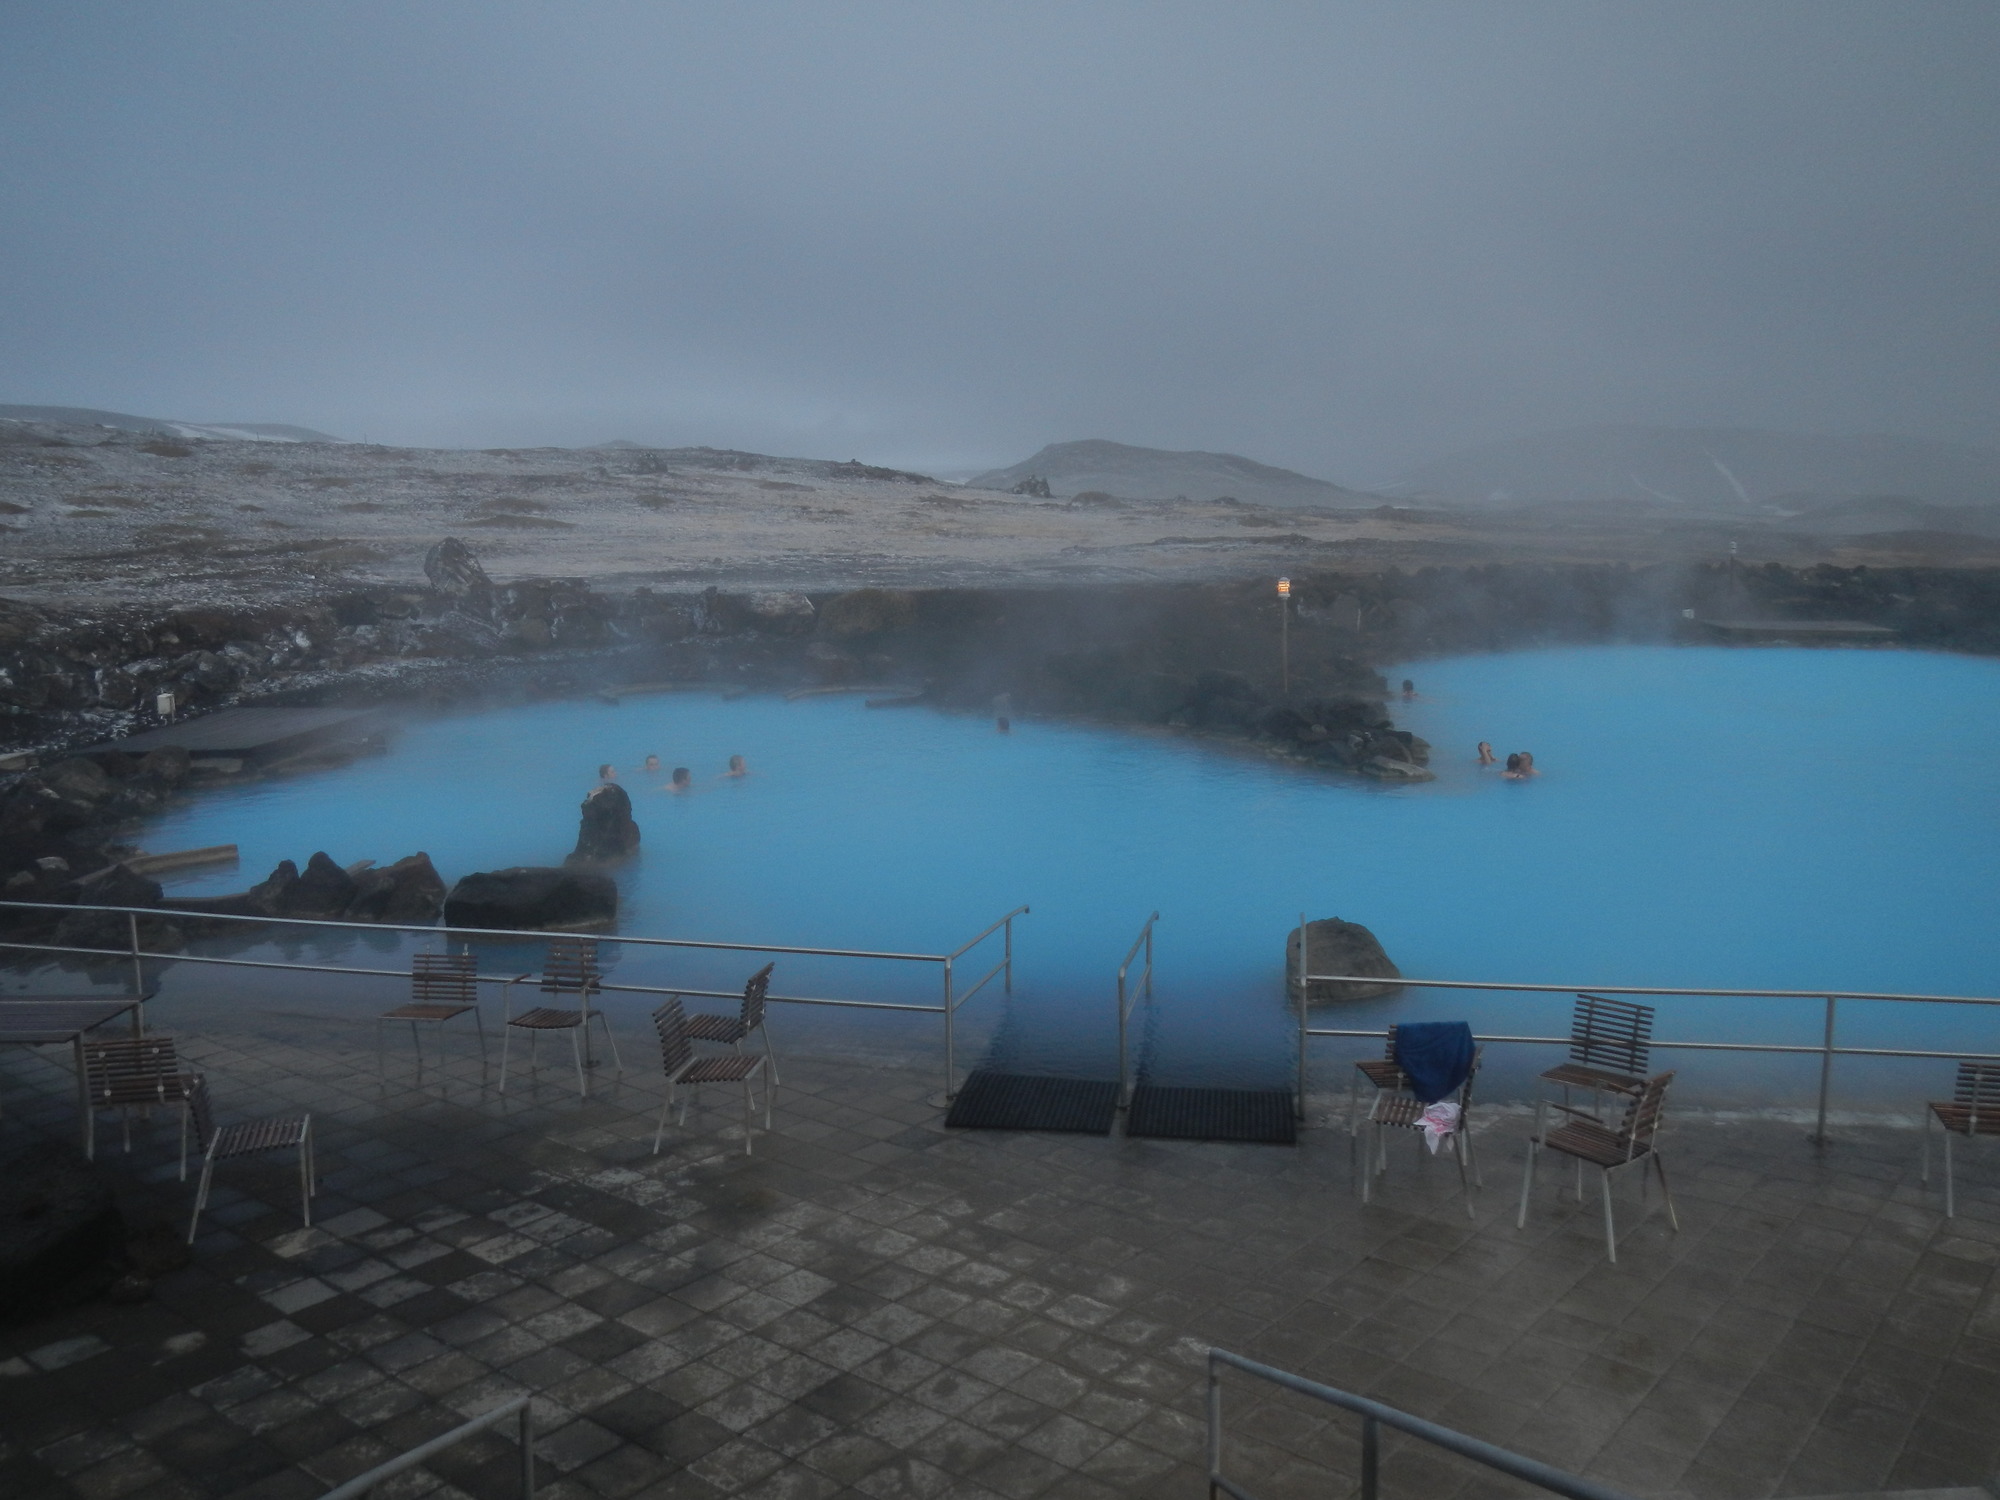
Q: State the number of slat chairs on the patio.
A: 11